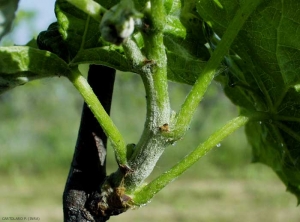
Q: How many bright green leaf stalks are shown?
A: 3